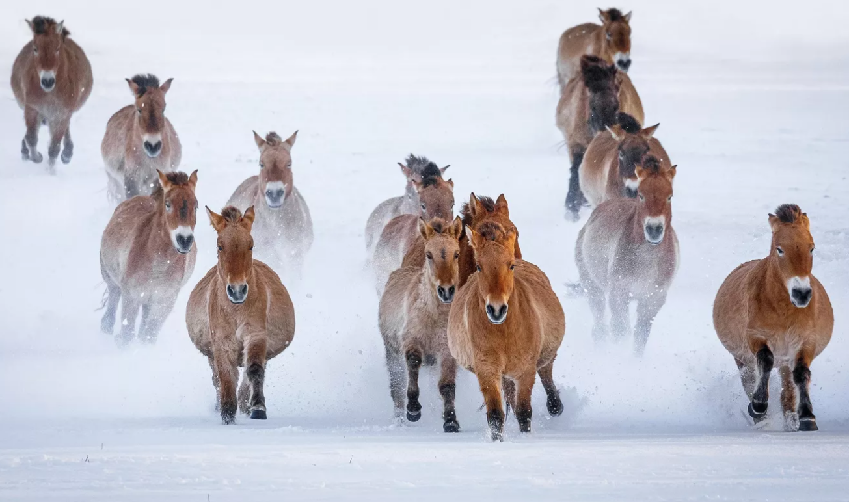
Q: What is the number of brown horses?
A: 15